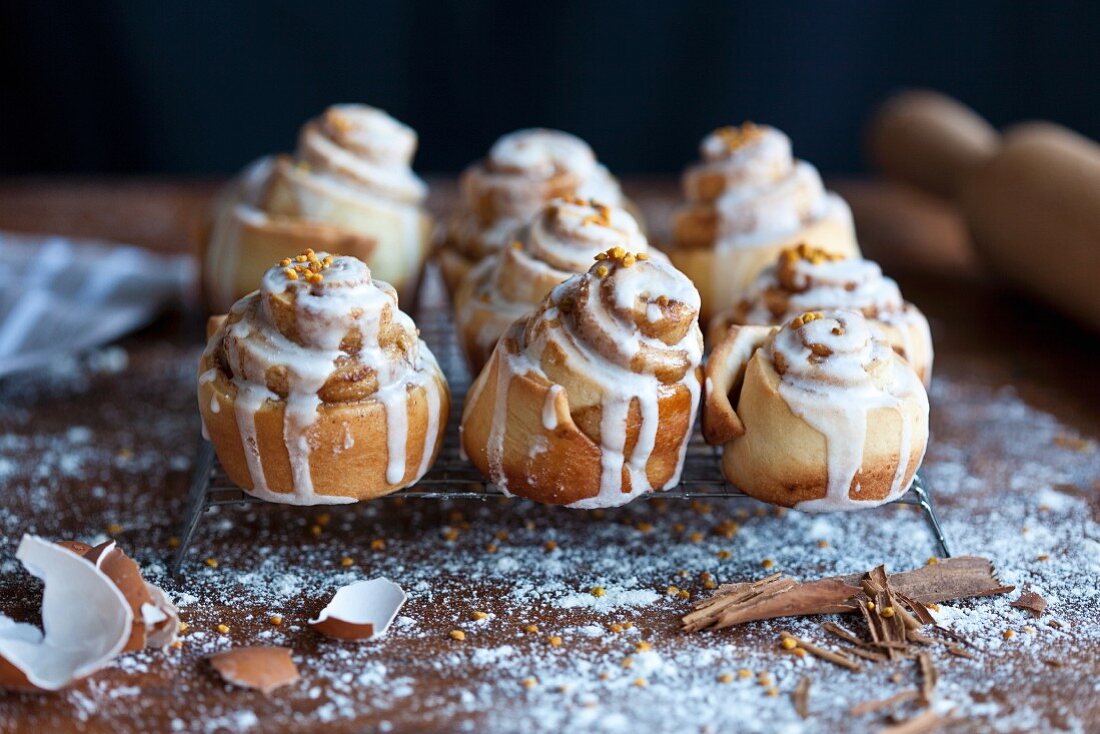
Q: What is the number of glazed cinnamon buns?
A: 8